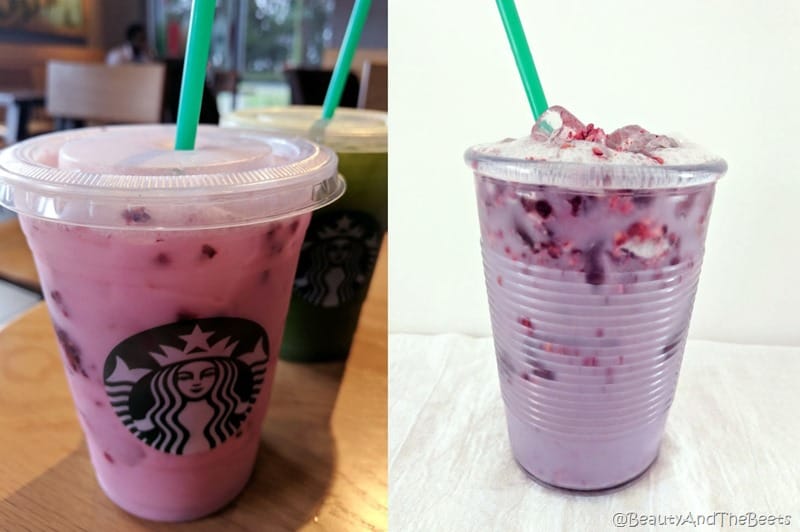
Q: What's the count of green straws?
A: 3